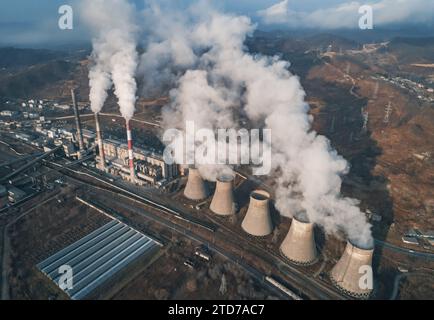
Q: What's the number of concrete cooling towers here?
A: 5